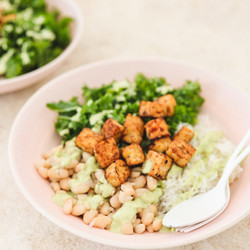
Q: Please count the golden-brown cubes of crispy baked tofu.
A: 13